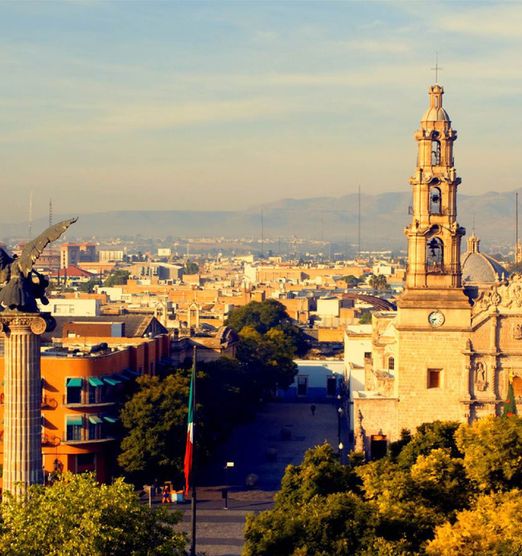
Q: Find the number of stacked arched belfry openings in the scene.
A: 3